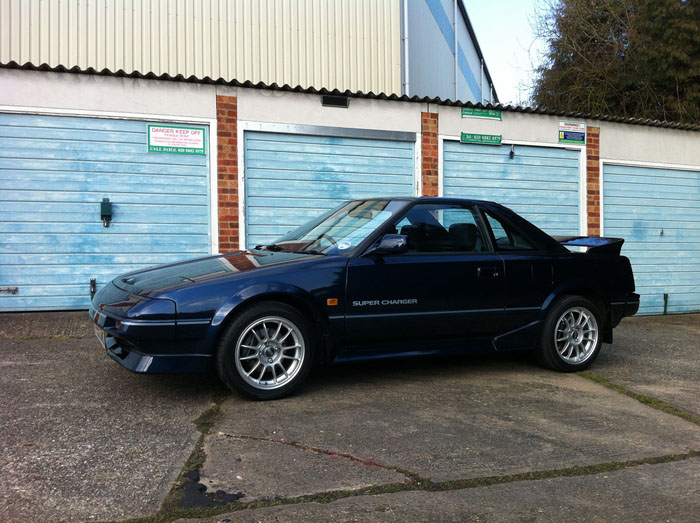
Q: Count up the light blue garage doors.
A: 4